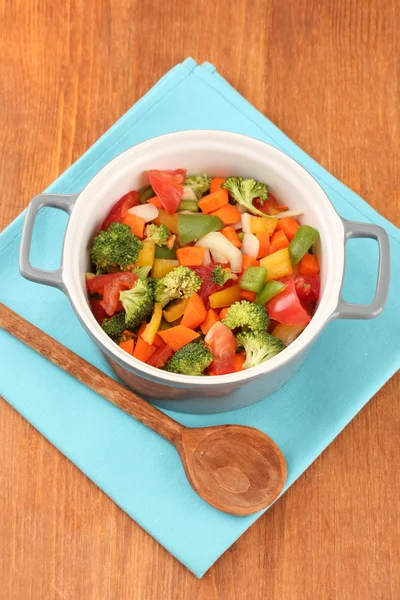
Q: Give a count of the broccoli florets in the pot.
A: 11